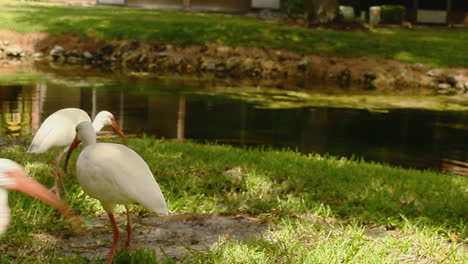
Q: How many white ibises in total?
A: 3